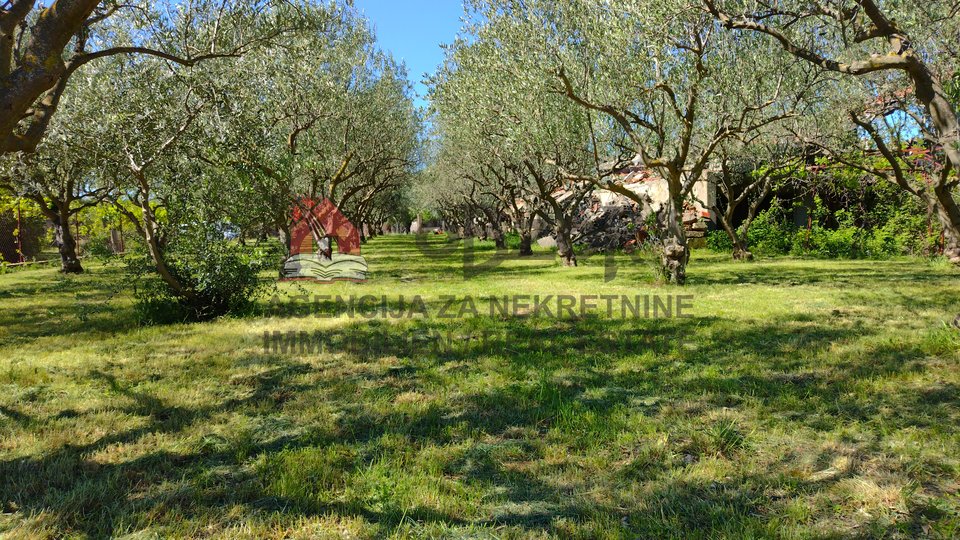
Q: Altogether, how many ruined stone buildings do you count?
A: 1